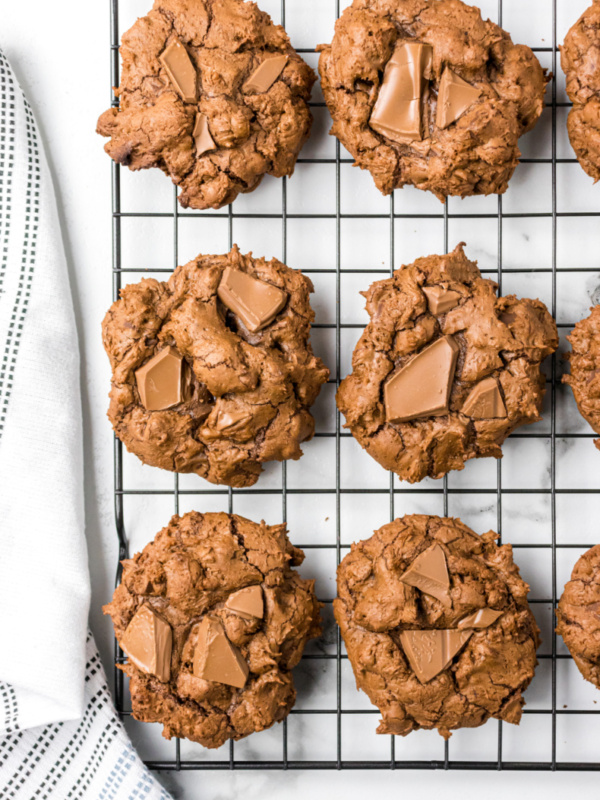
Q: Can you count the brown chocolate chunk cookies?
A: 9